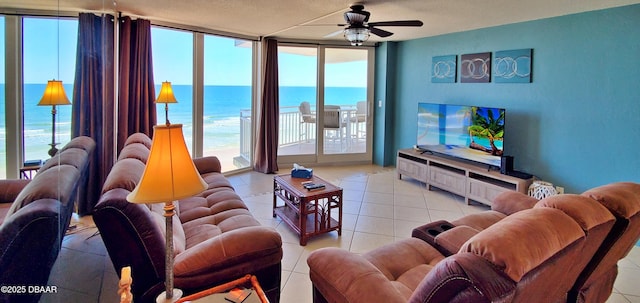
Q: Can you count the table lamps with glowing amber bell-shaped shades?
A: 3